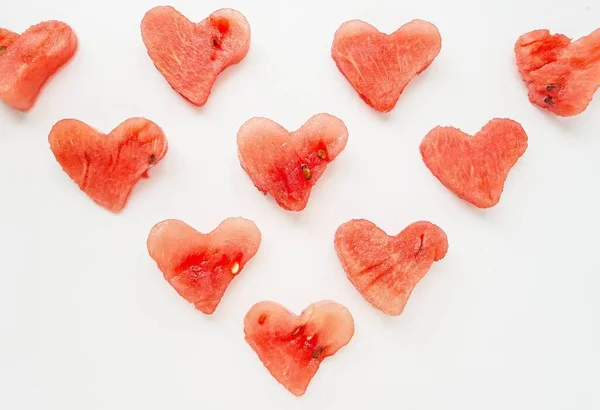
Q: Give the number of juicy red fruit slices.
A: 10